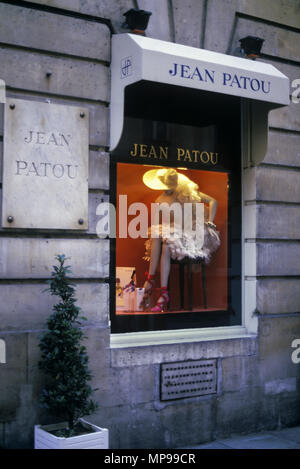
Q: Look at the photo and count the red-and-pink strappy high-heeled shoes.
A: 2